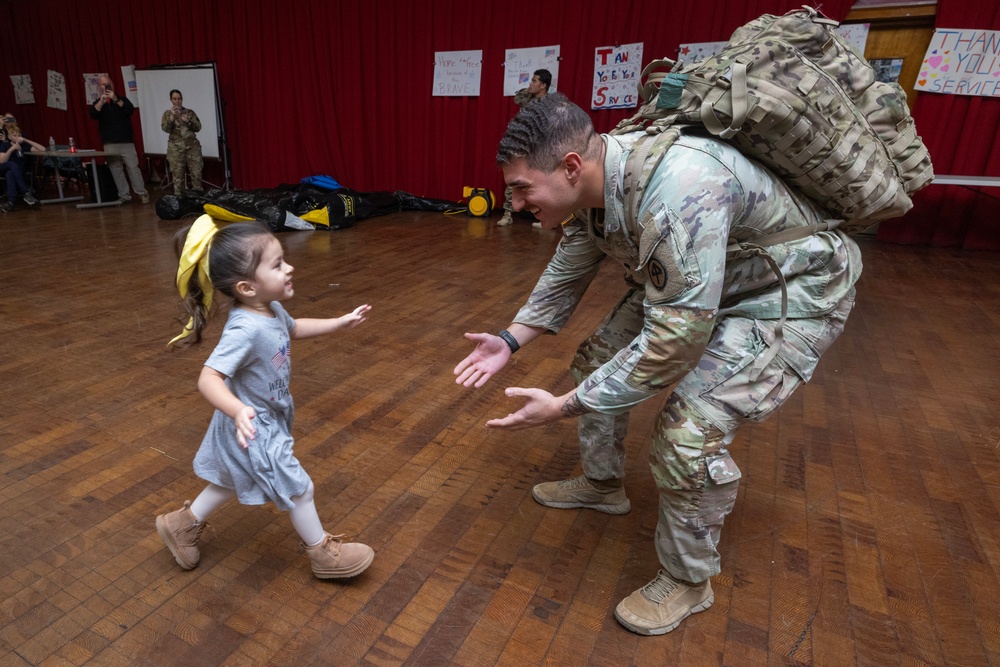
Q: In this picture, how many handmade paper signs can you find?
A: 10